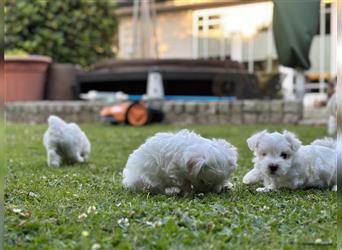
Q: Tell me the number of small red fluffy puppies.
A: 0